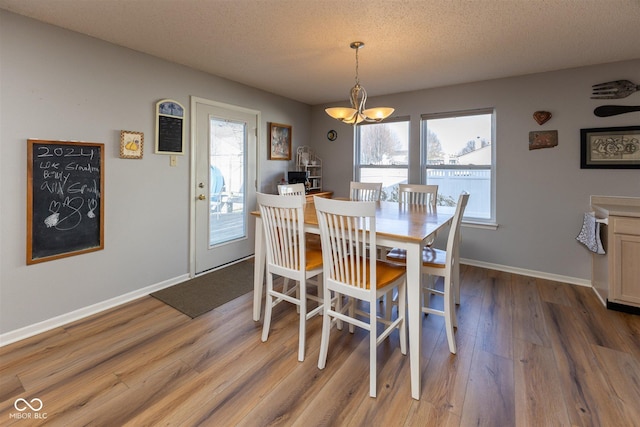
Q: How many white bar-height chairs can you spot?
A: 6